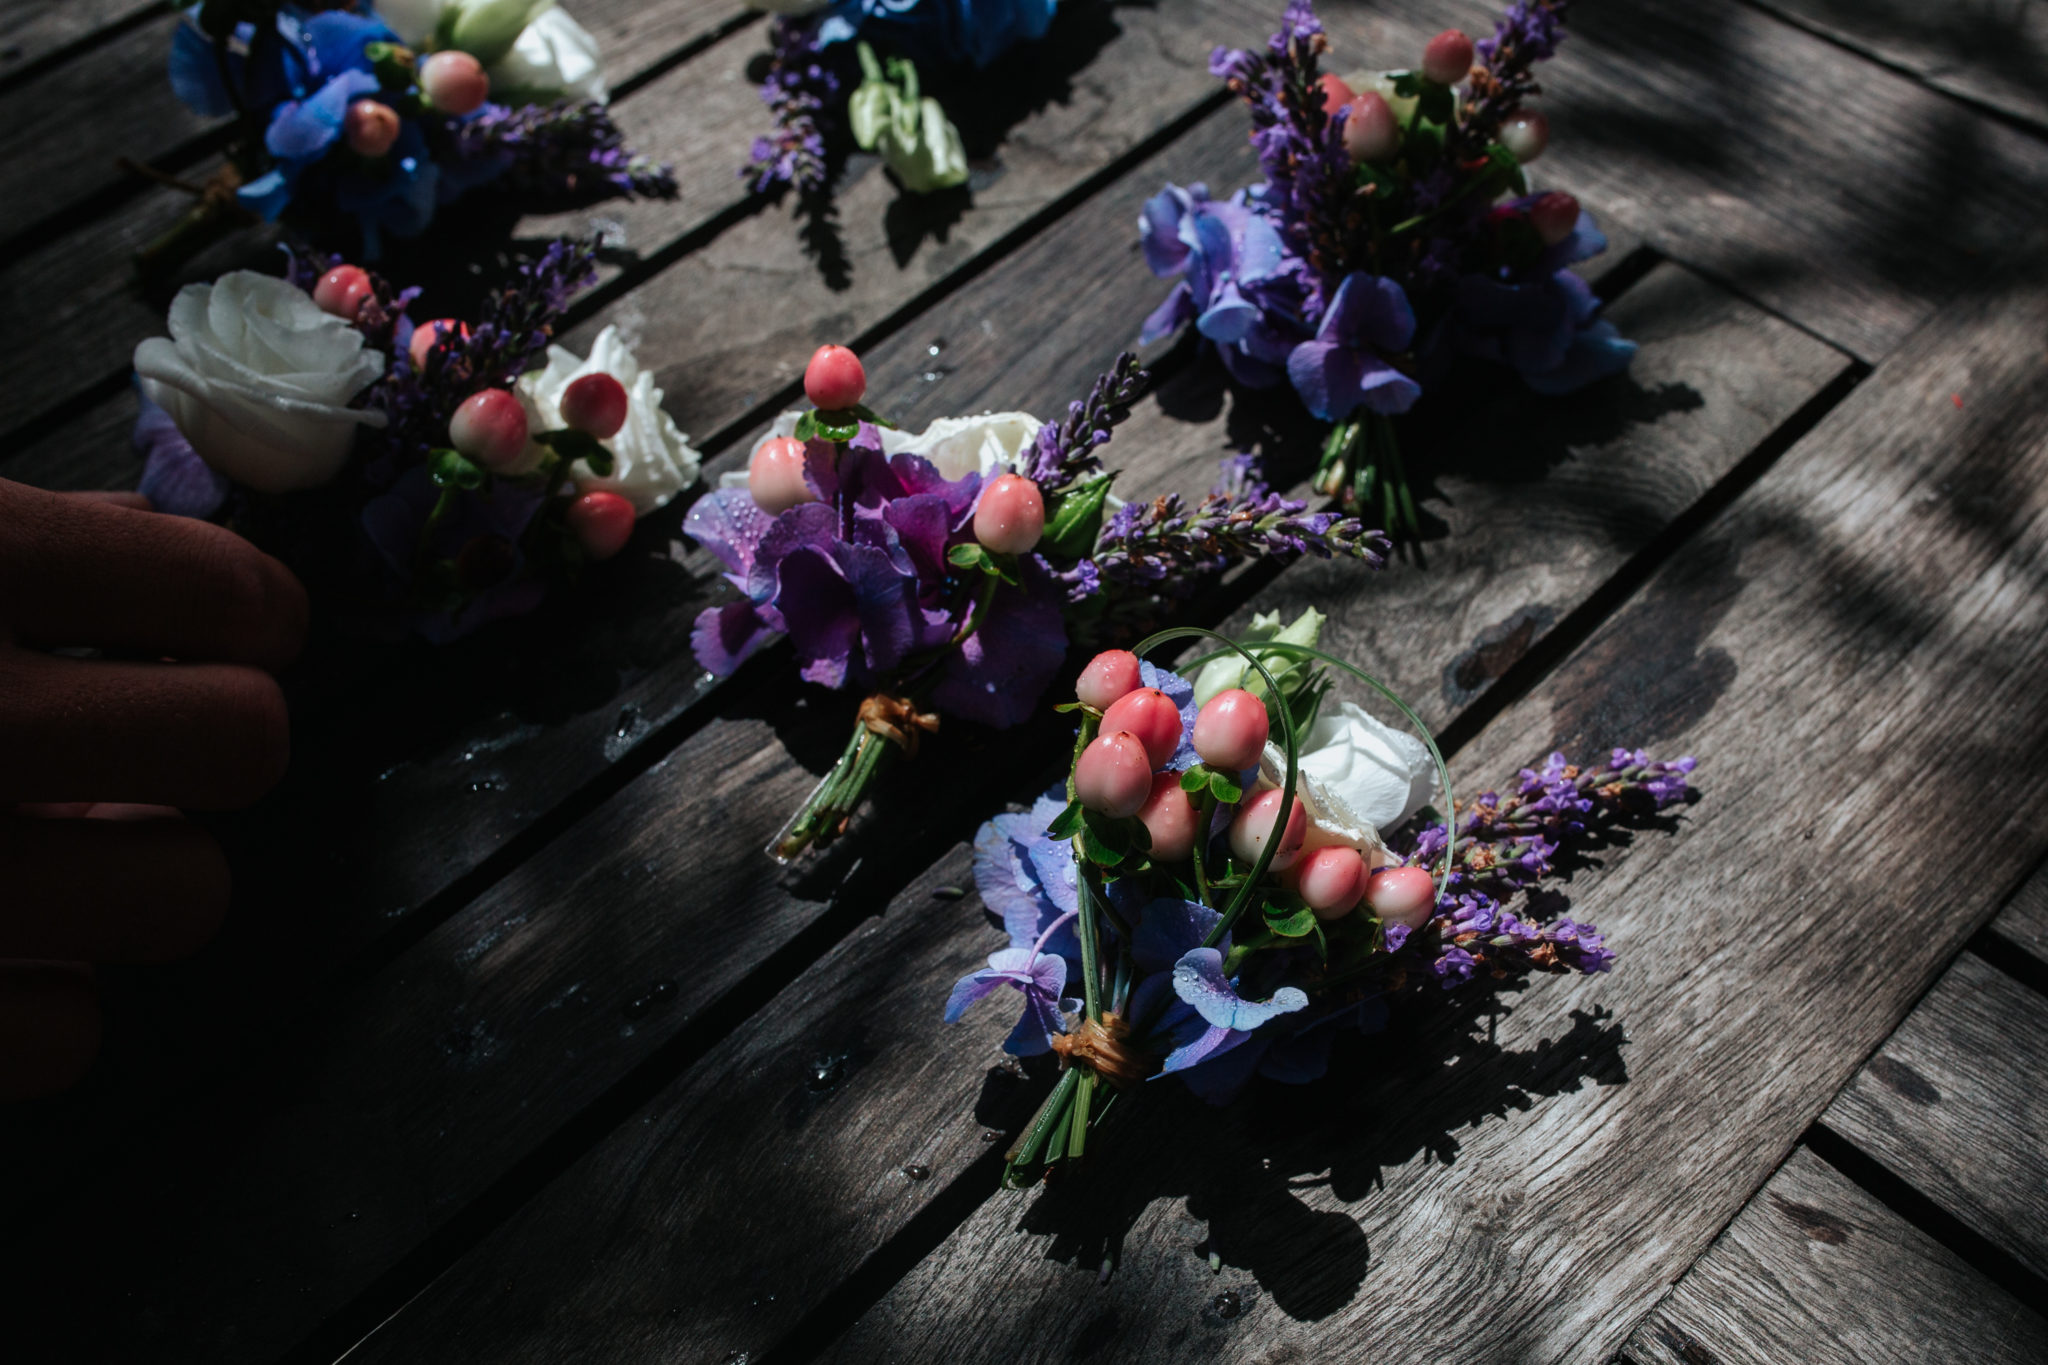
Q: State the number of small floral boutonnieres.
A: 6